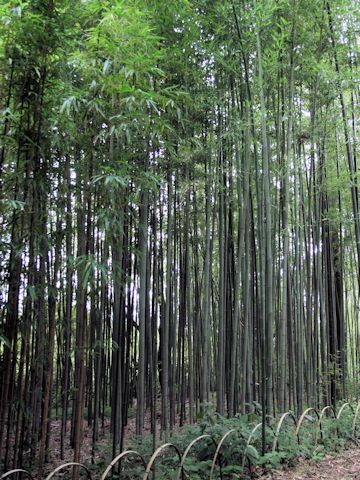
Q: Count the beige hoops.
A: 12